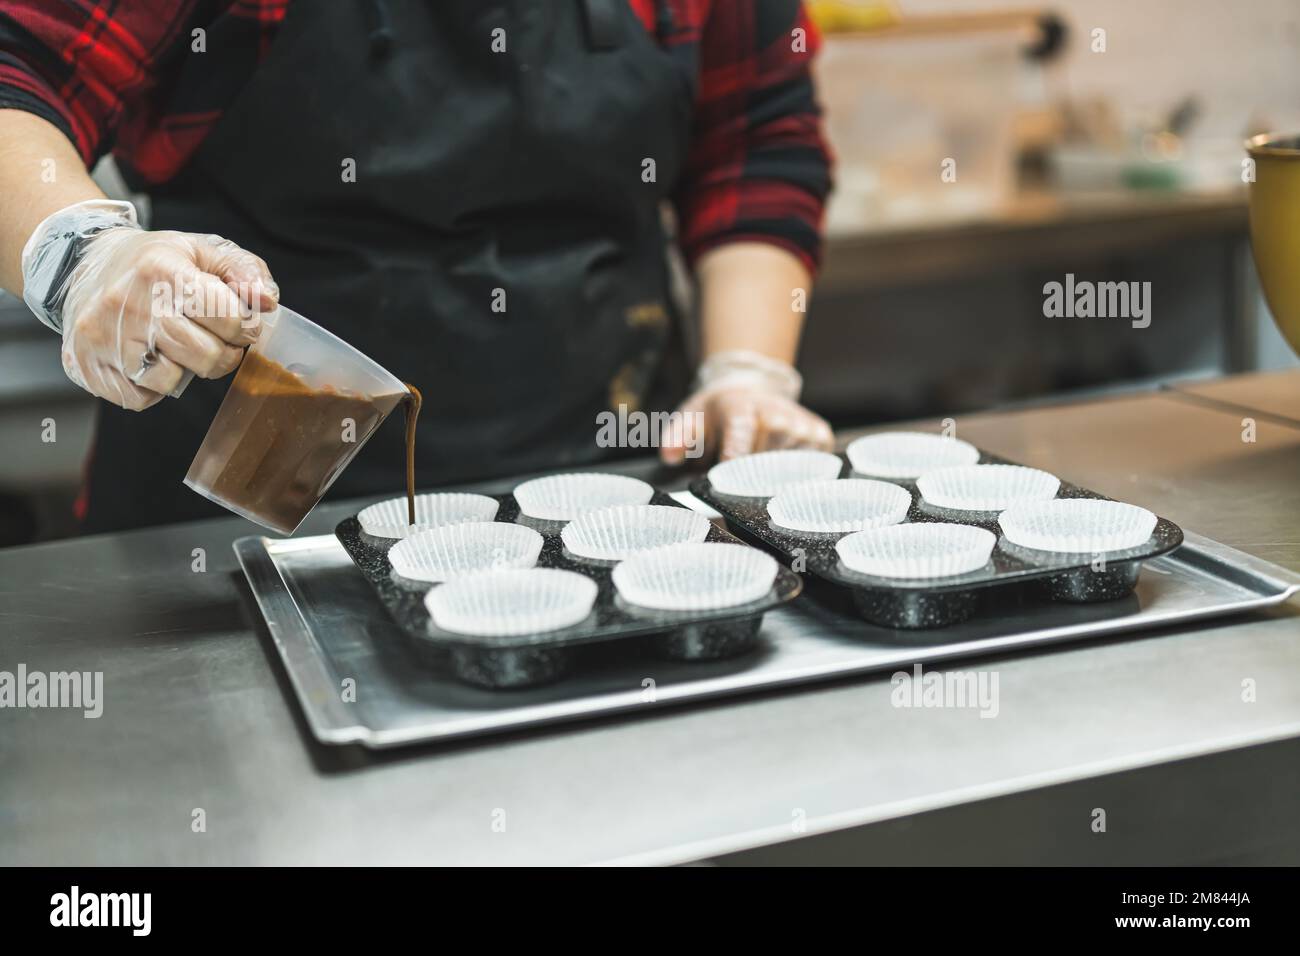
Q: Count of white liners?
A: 12